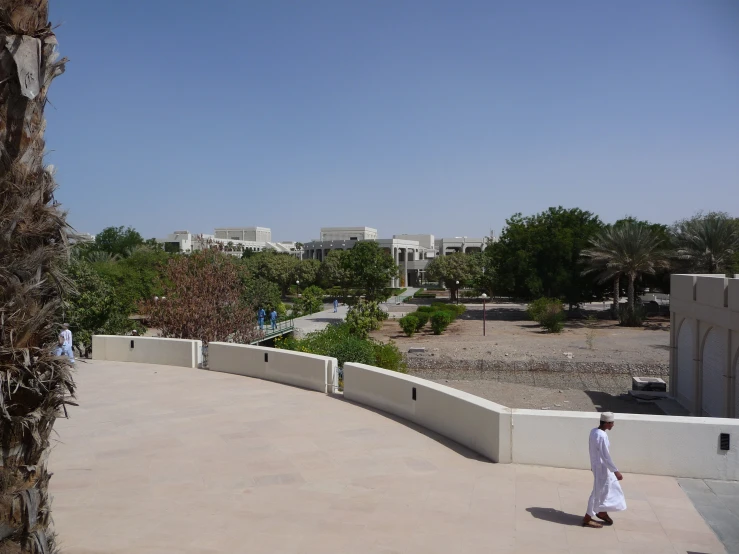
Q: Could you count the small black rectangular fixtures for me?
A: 4